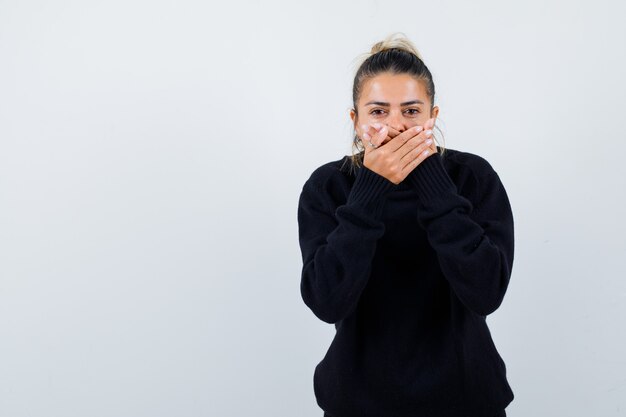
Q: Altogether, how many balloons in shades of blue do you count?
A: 0